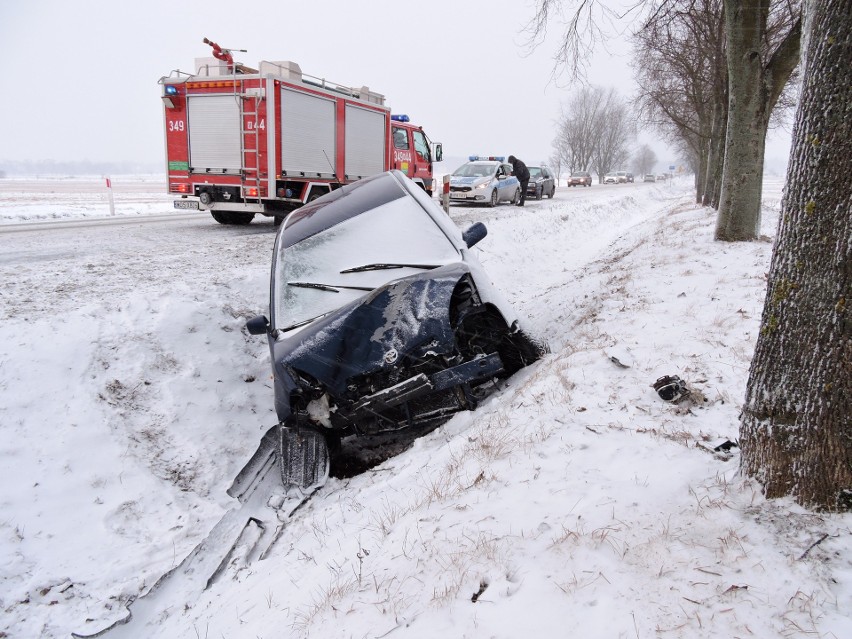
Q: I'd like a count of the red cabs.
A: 1